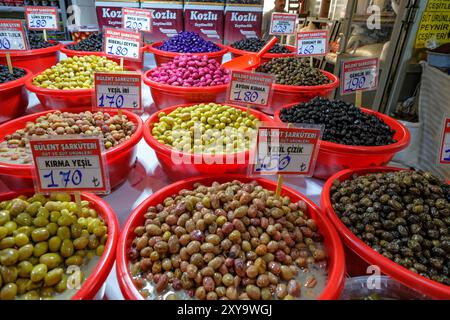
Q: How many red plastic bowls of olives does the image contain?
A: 14